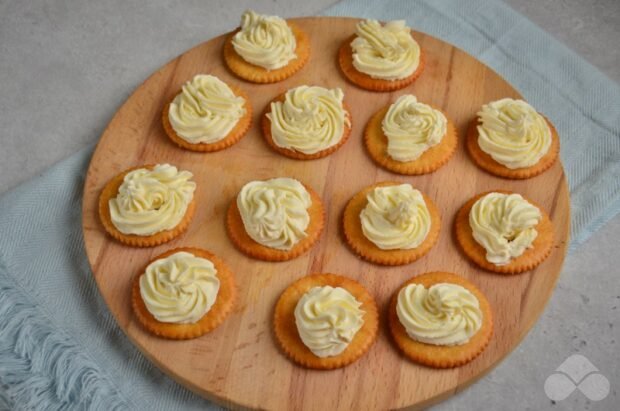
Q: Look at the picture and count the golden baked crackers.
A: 13